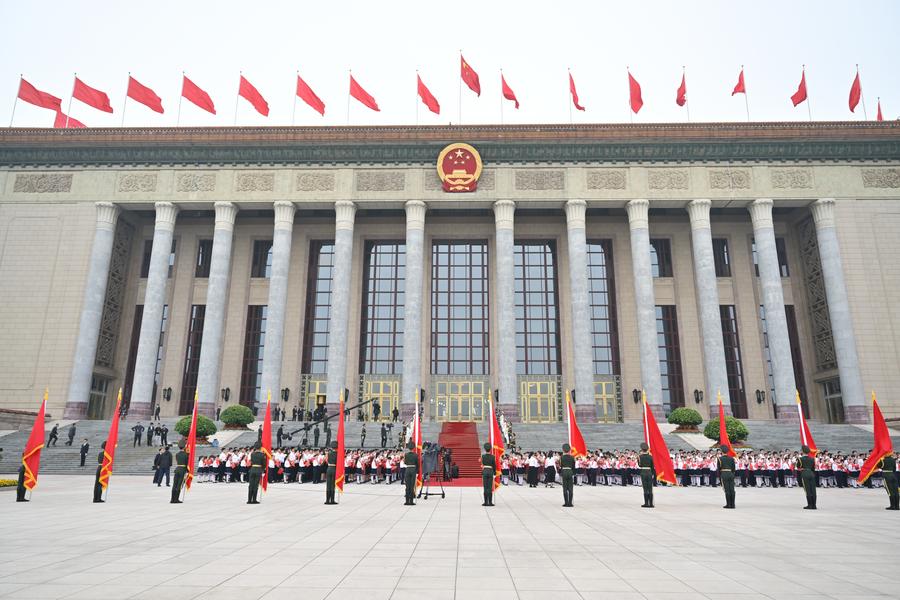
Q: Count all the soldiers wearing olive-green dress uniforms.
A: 12